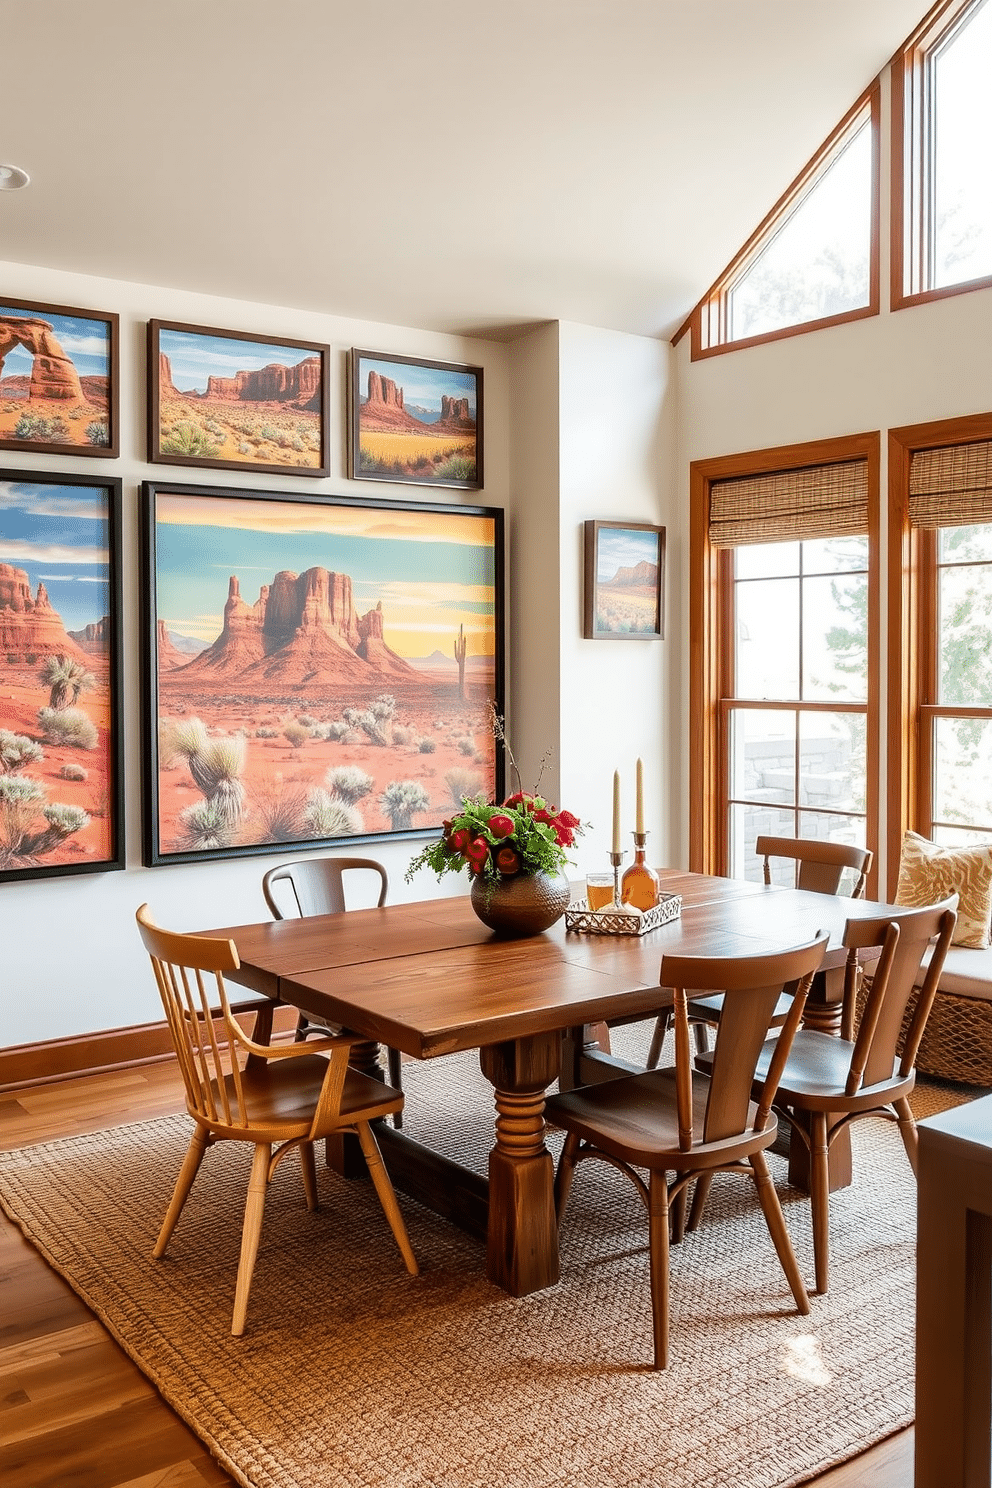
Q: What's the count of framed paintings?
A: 6